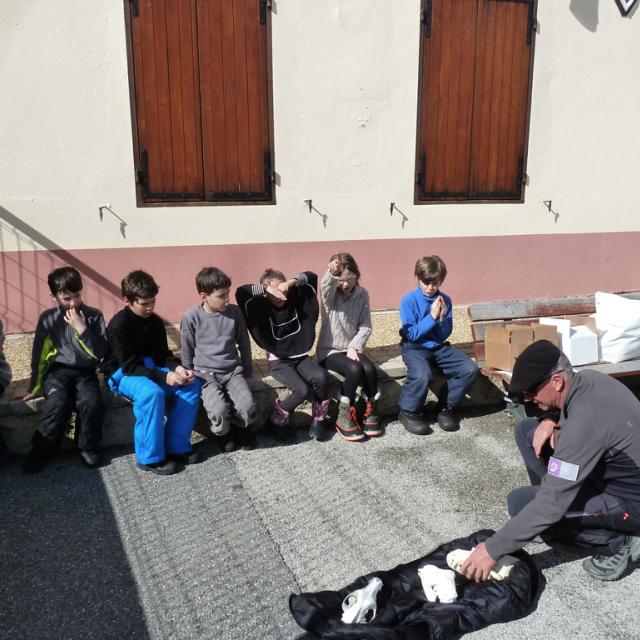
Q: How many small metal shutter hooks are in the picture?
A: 4